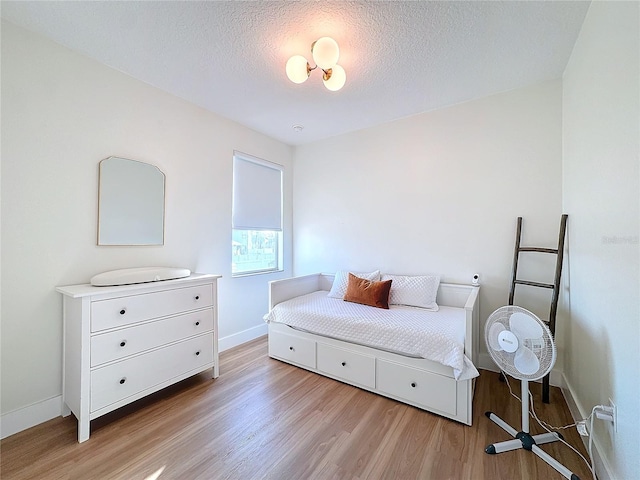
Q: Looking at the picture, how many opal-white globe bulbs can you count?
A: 3